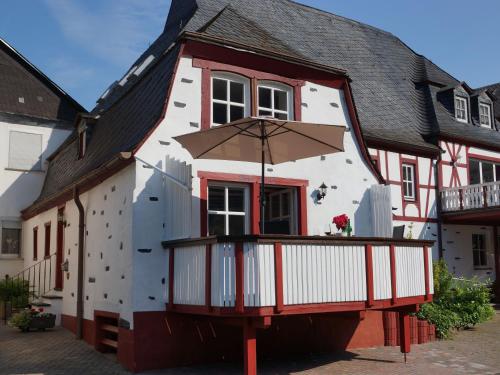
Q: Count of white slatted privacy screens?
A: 2